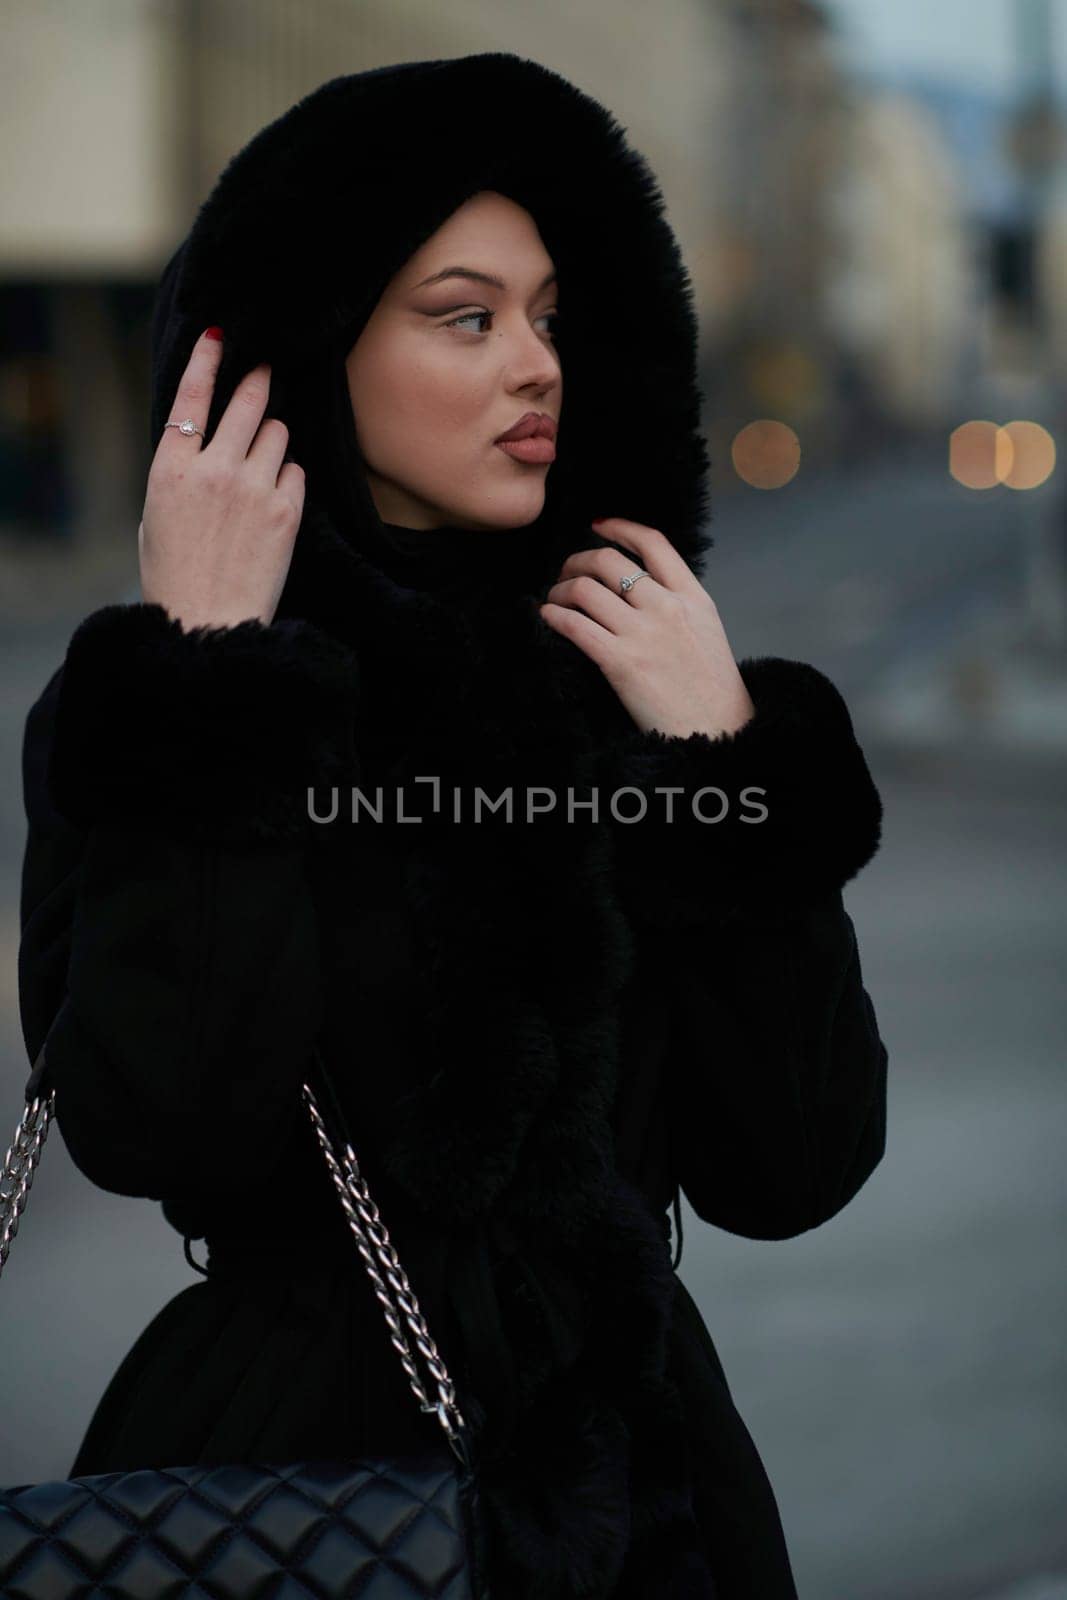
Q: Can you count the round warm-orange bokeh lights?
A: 3